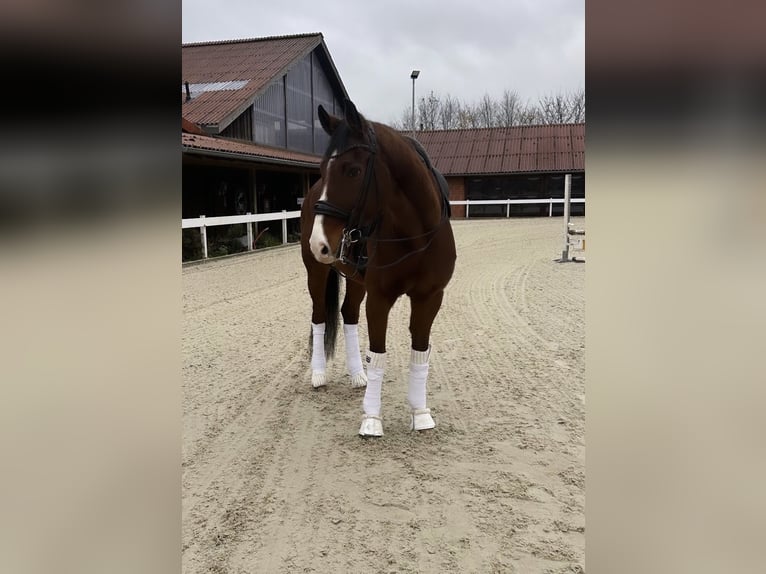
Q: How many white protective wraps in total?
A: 4